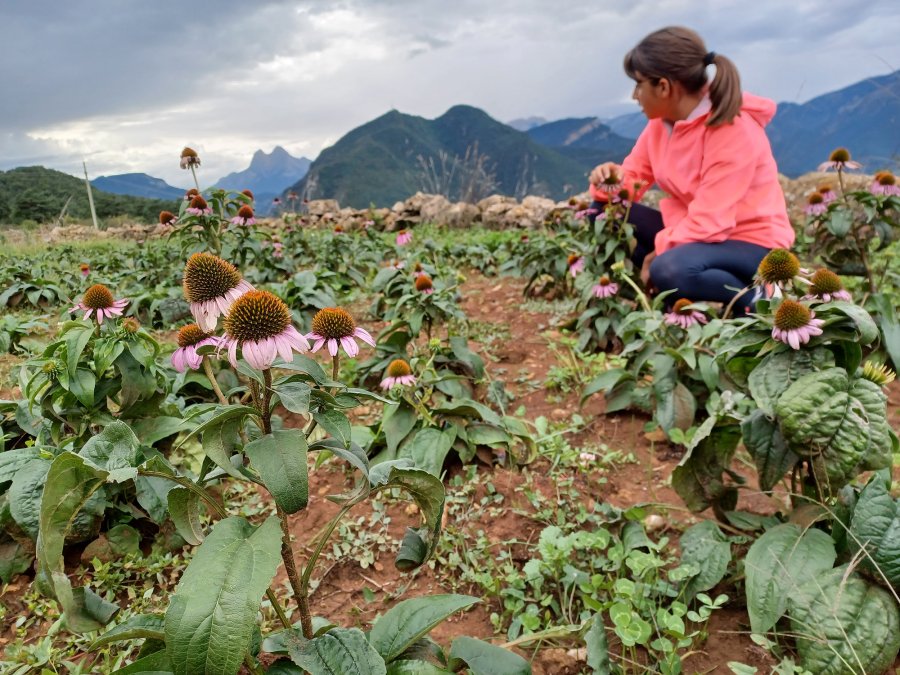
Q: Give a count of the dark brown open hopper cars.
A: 0